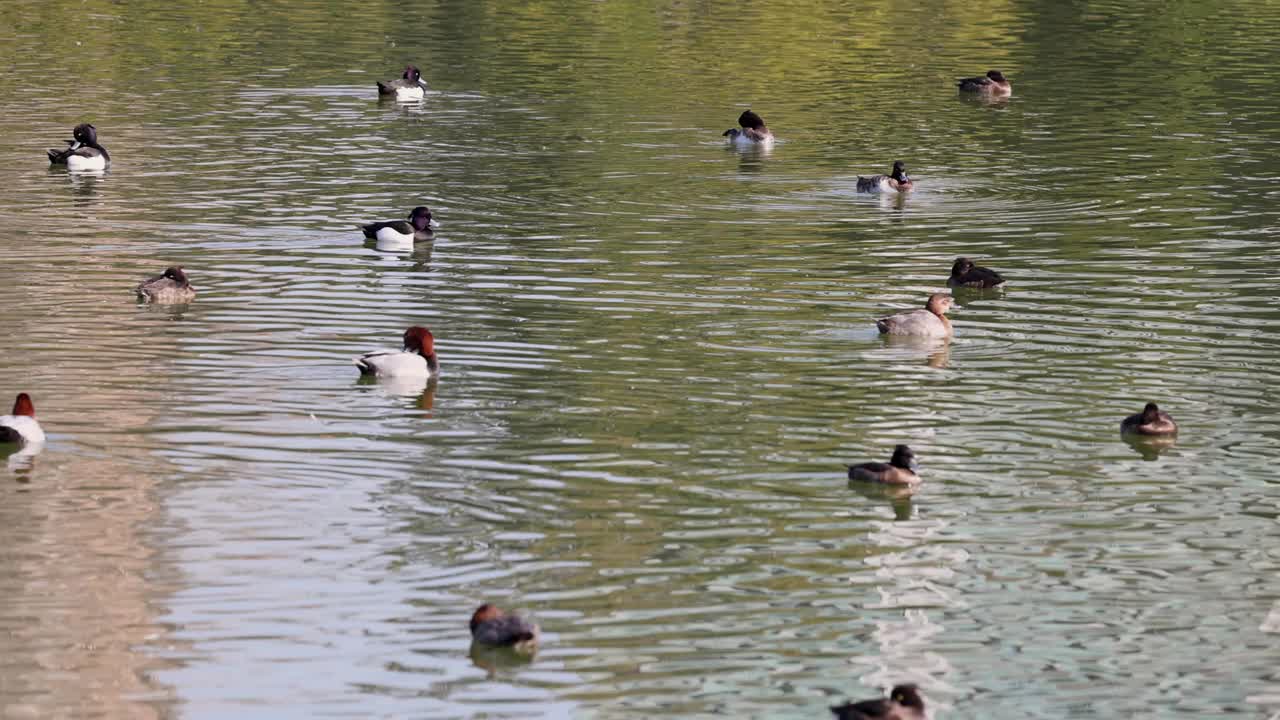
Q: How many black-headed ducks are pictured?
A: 11